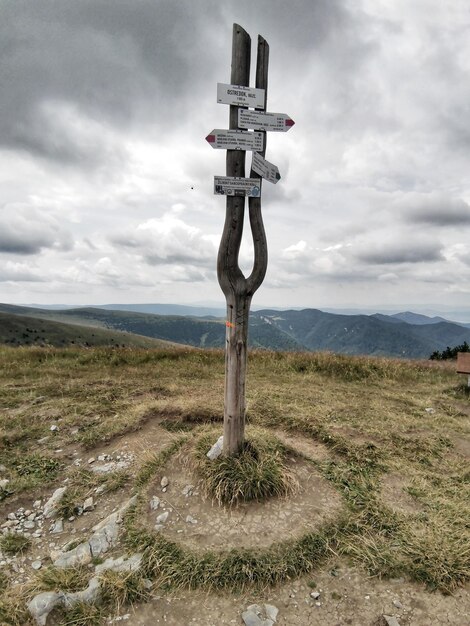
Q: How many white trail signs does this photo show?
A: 5